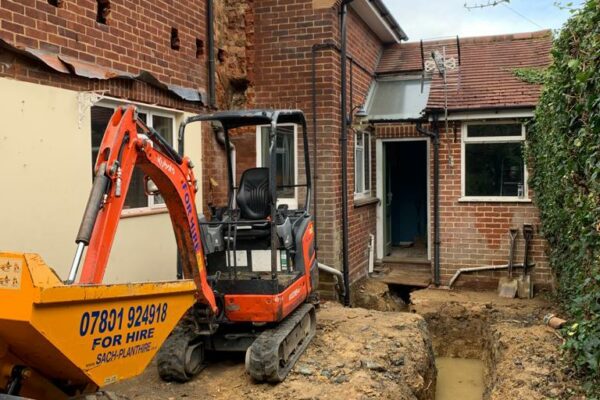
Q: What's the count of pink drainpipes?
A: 0